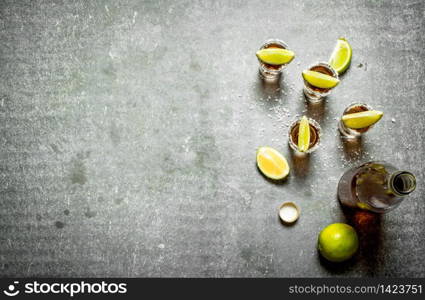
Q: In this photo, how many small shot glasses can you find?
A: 4